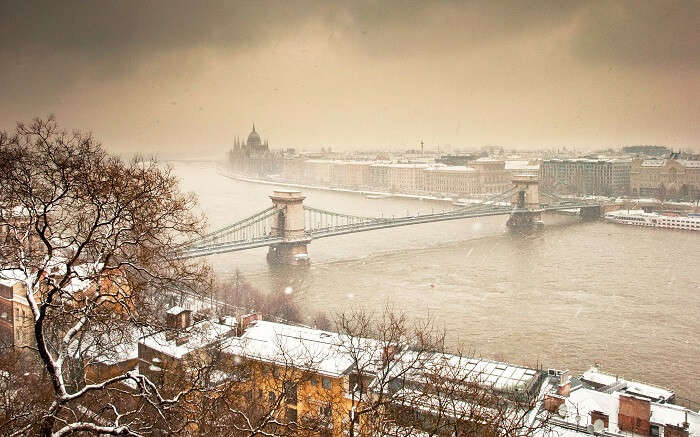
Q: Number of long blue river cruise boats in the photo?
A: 0